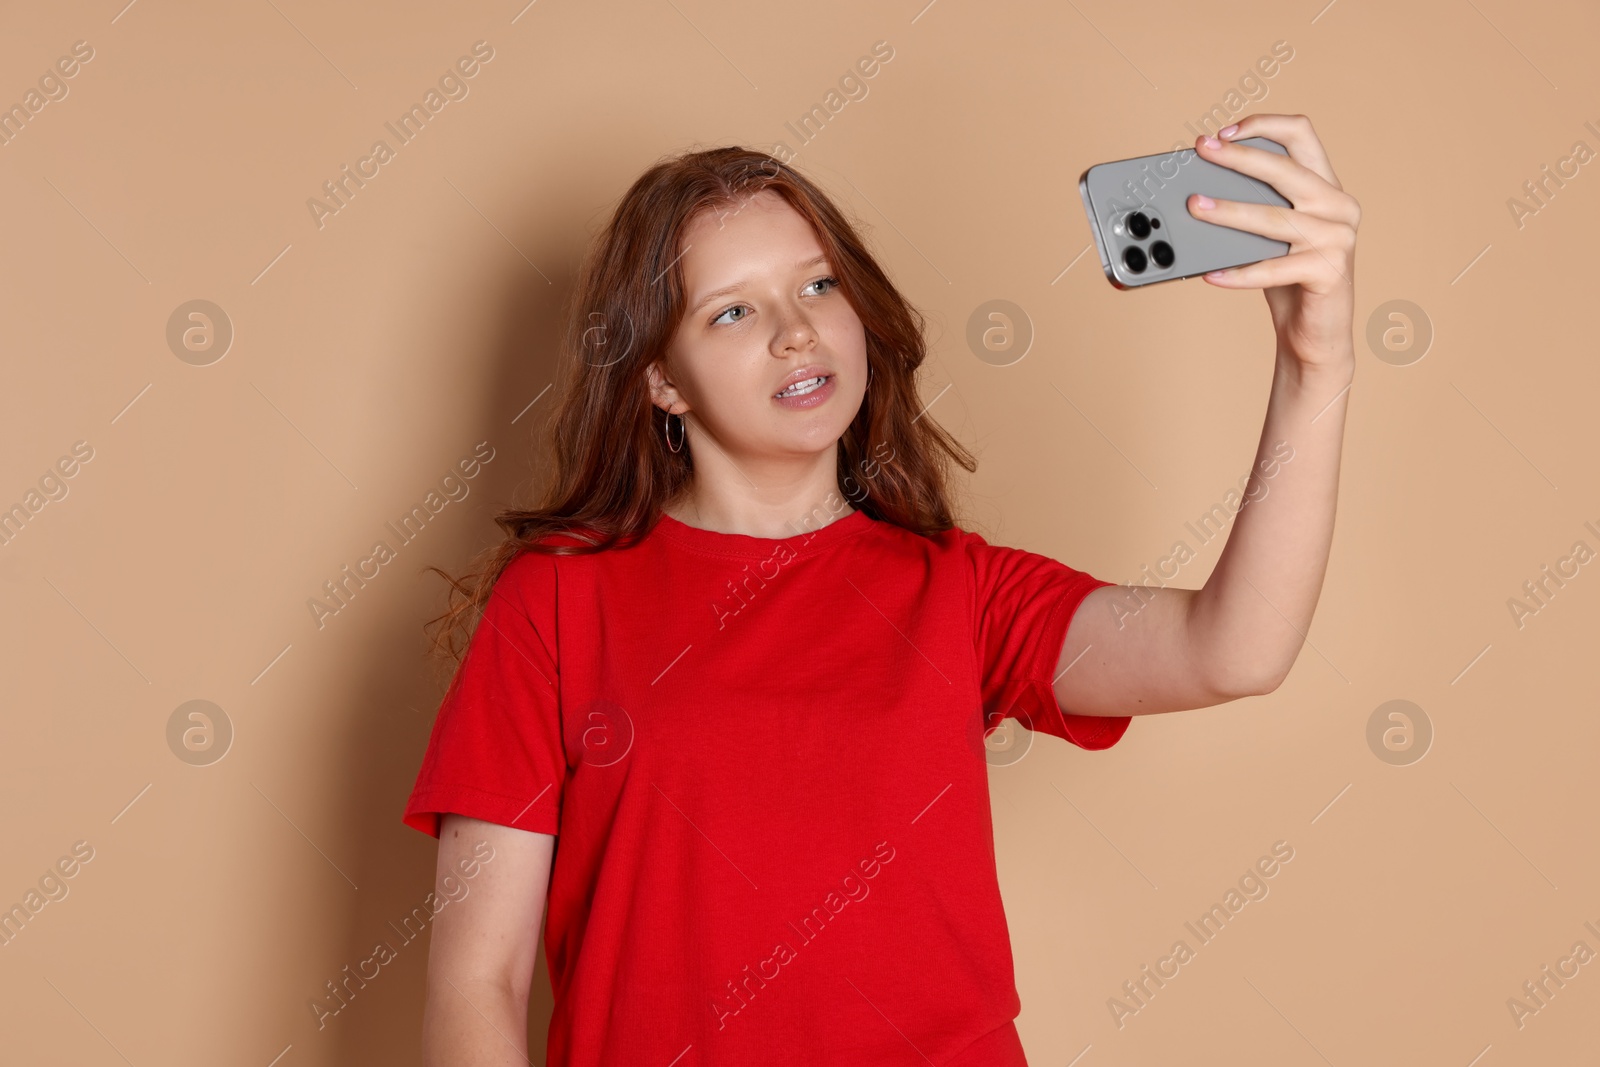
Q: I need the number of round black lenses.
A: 3